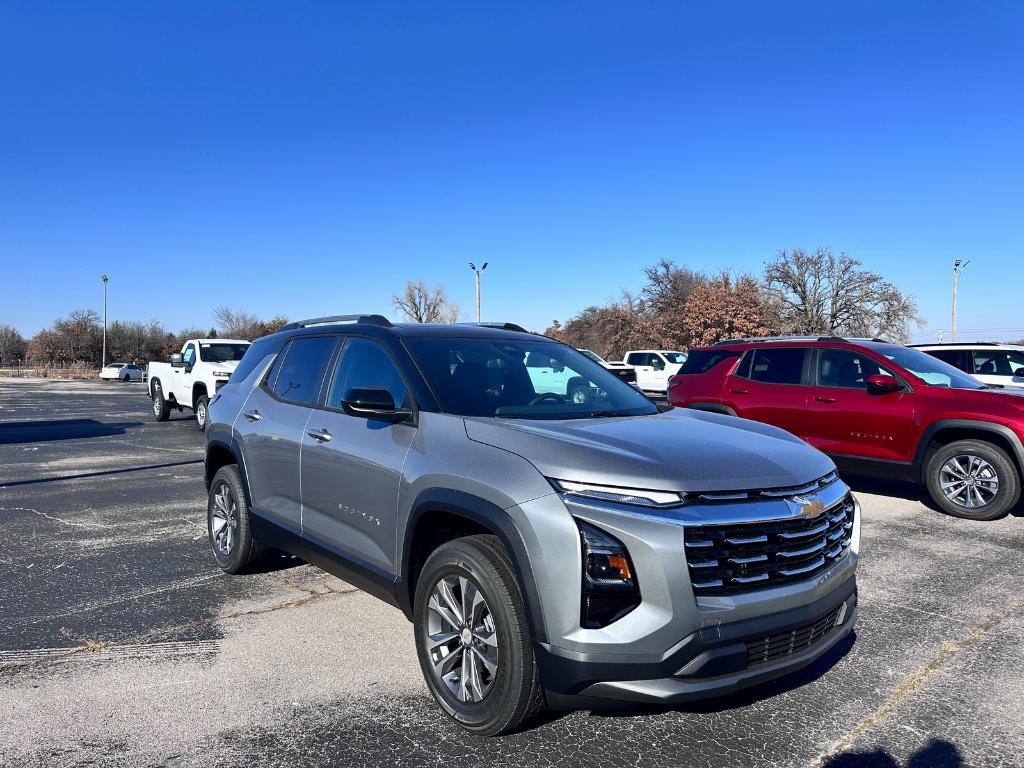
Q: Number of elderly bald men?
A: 0